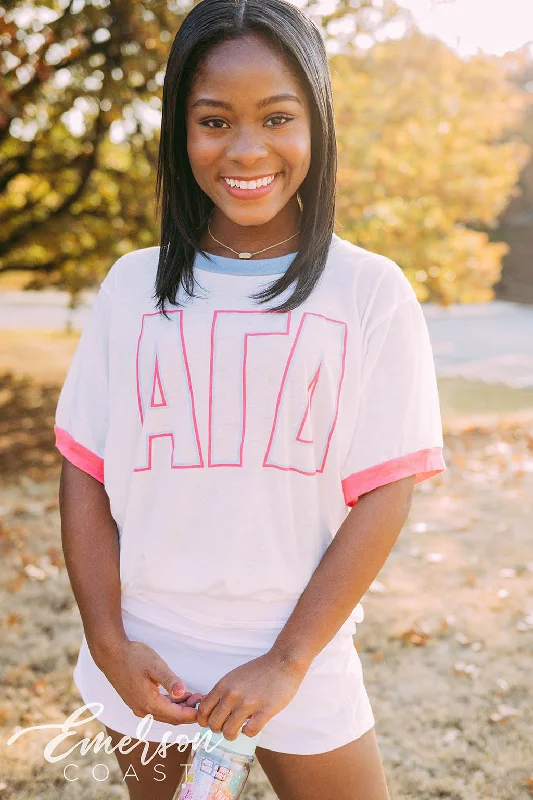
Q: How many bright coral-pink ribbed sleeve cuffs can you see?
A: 2